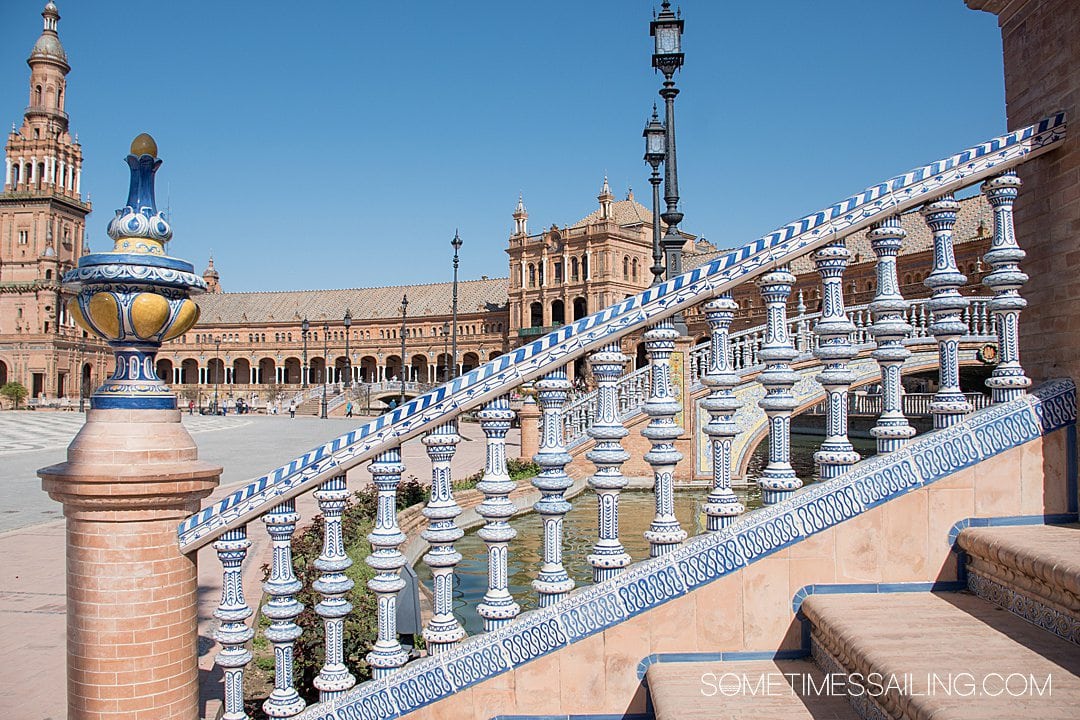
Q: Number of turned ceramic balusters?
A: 15